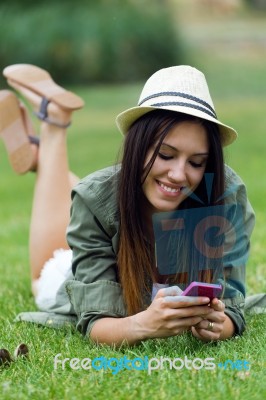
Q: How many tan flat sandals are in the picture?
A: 2